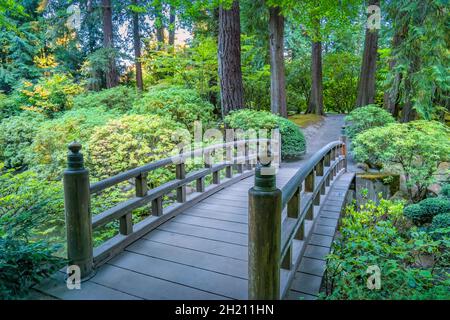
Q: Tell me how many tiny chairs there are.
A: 0